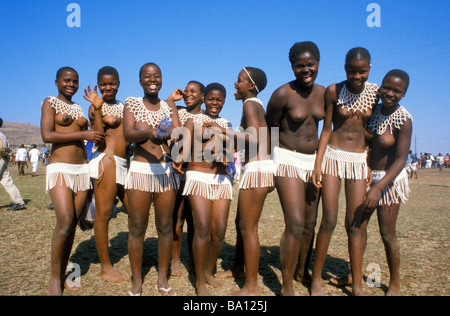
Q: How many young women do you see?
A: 9